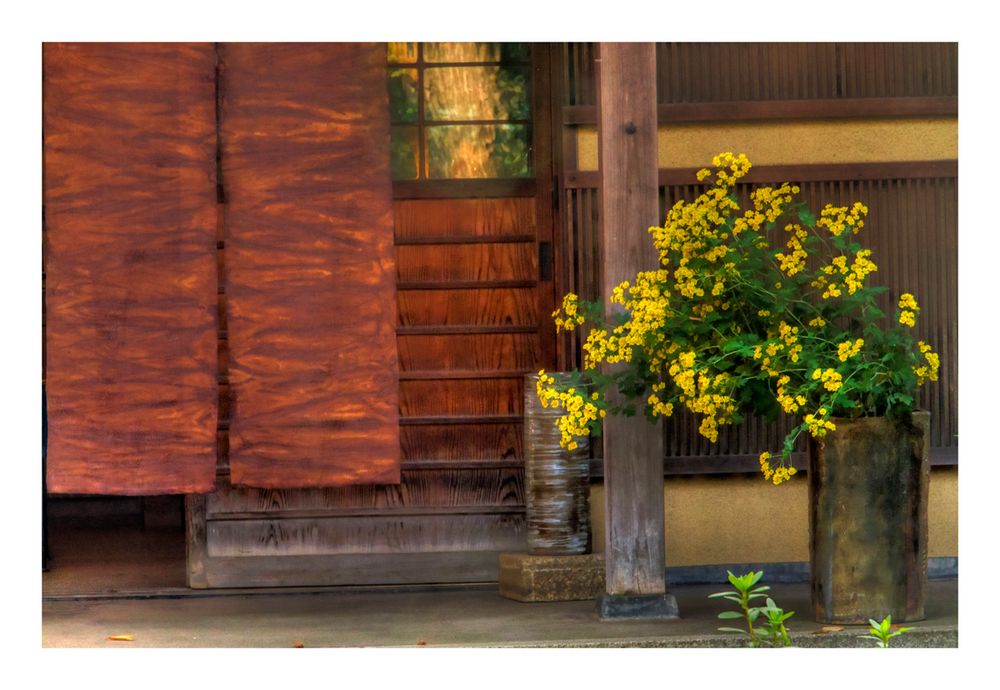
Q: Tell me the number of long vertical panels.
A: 2